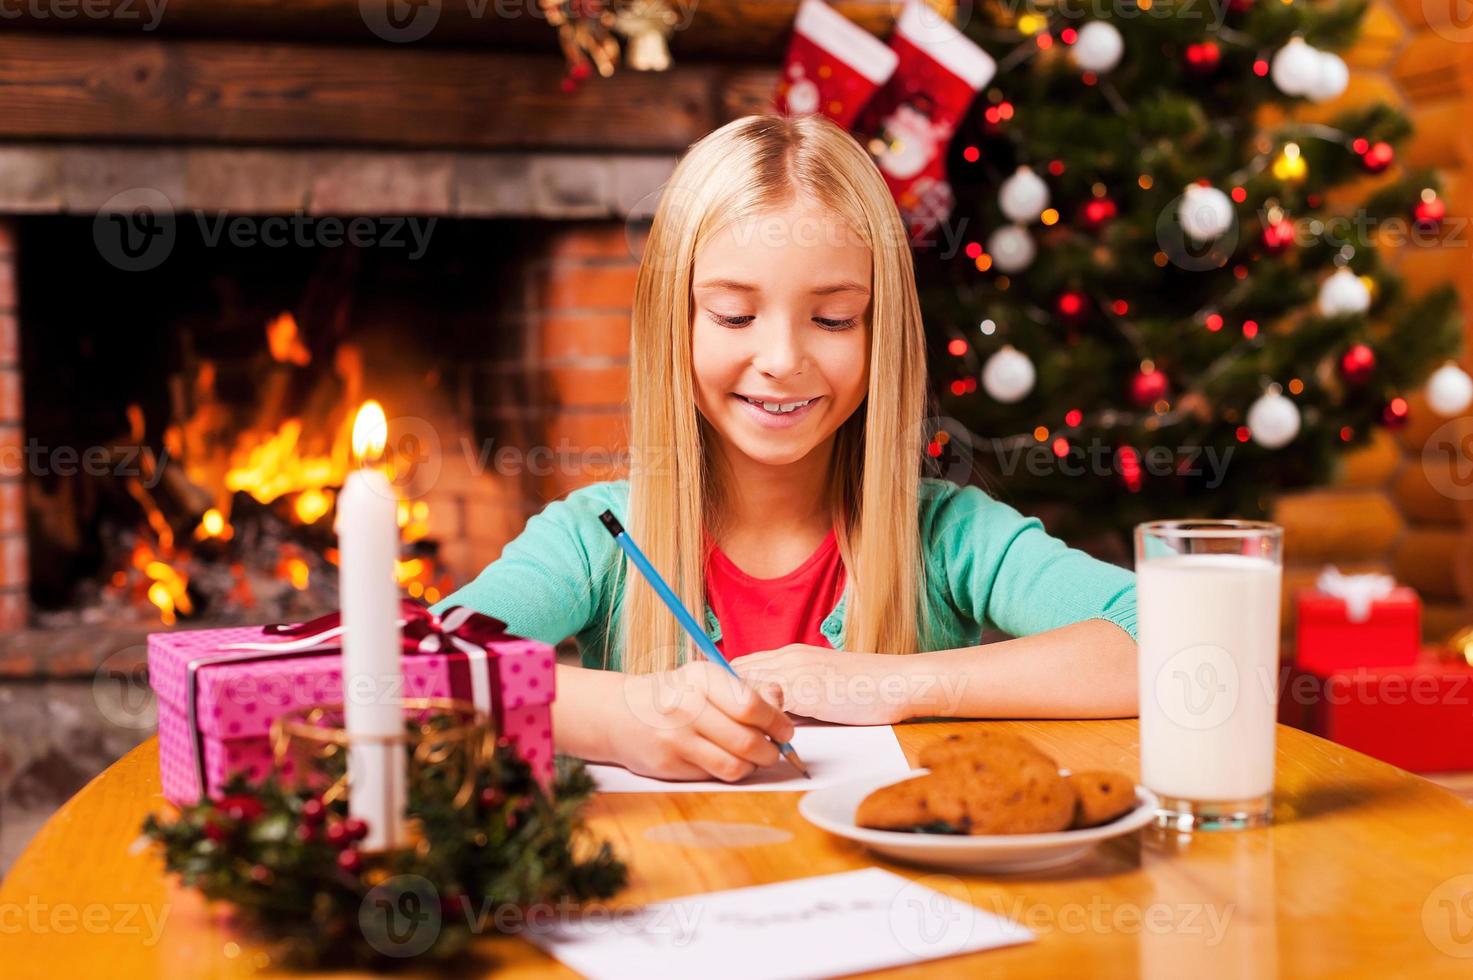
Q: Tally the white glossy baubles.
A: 10